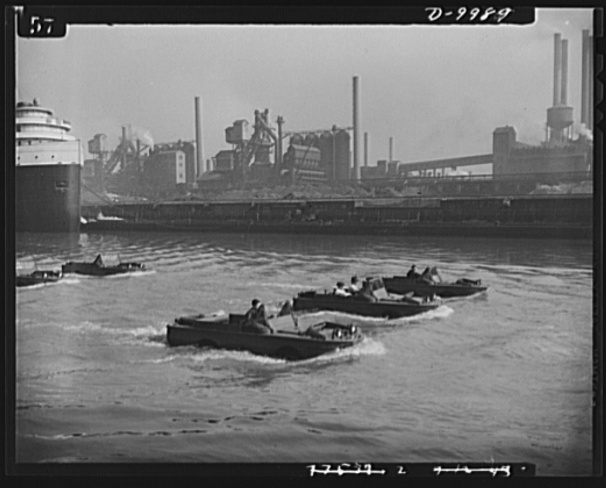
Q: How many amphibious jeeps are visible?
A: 5